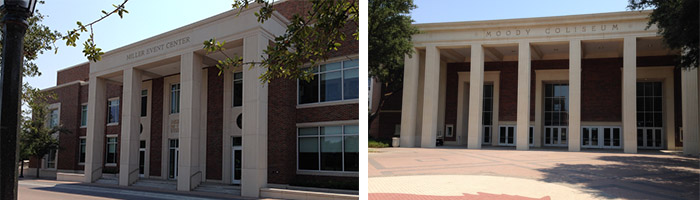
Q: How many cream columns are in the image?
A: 11